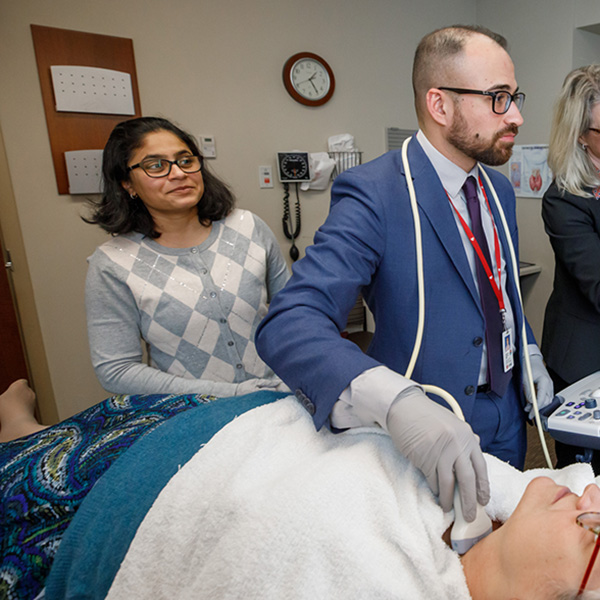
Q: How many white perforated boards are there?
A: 2